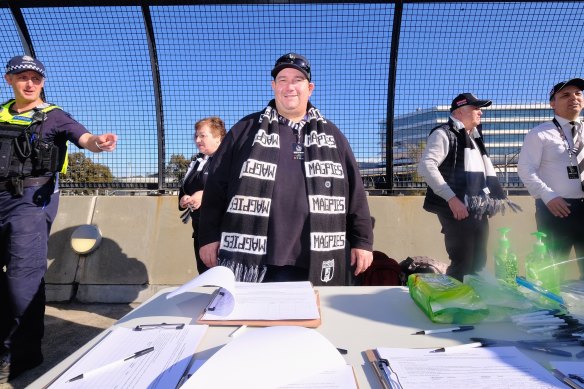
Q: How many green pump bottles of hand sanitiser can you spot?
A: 2